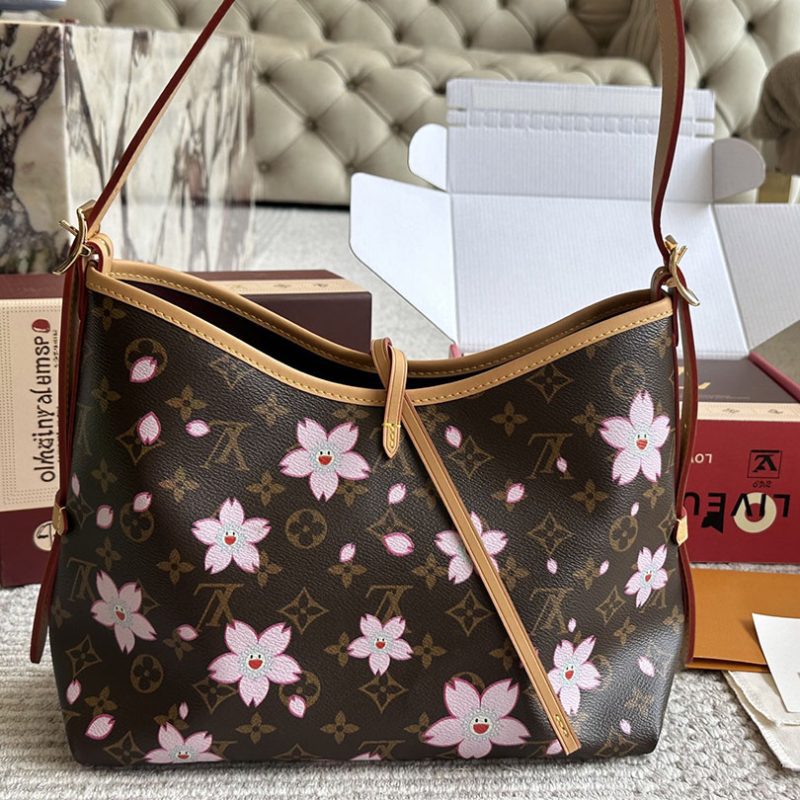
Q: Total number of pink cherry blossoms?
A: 11